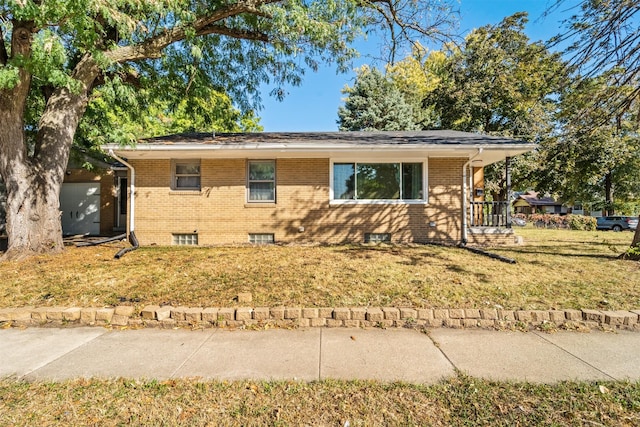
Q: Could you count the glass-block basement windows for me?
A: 3